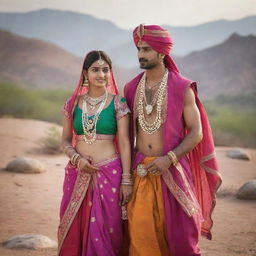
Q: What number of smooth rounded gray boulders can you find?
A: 4